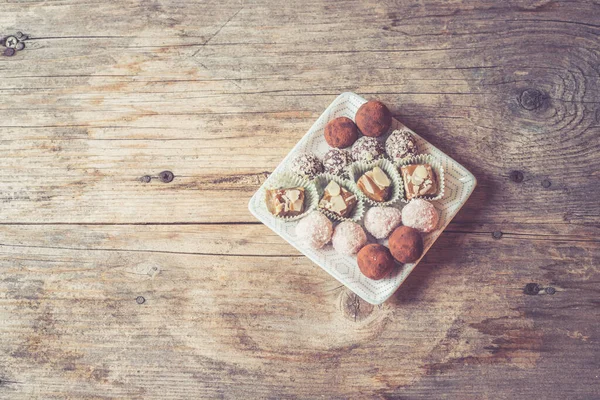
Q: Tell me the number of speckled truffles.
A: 4